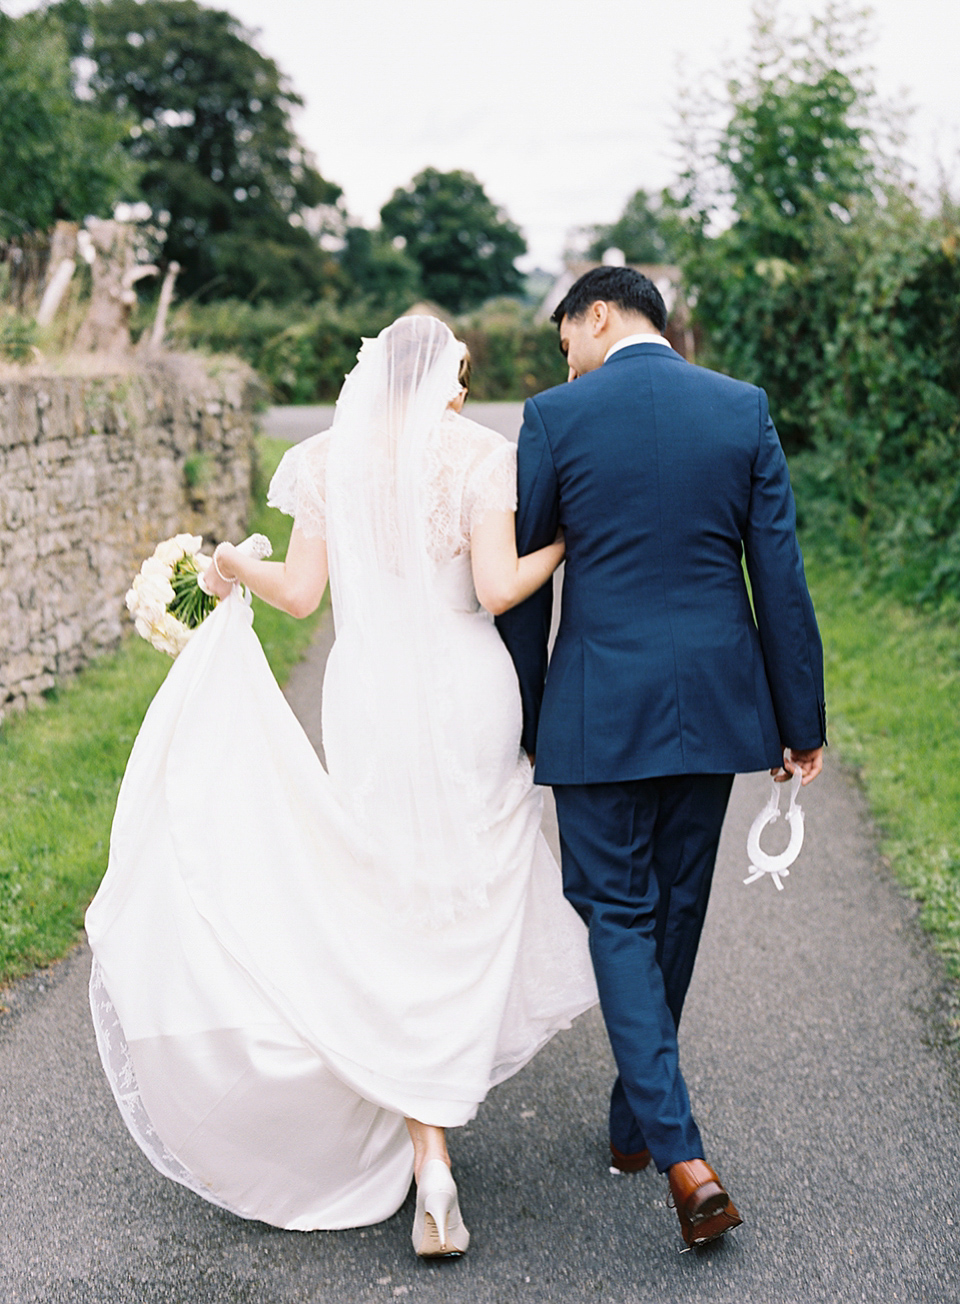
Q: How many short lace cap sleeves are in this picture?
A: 2